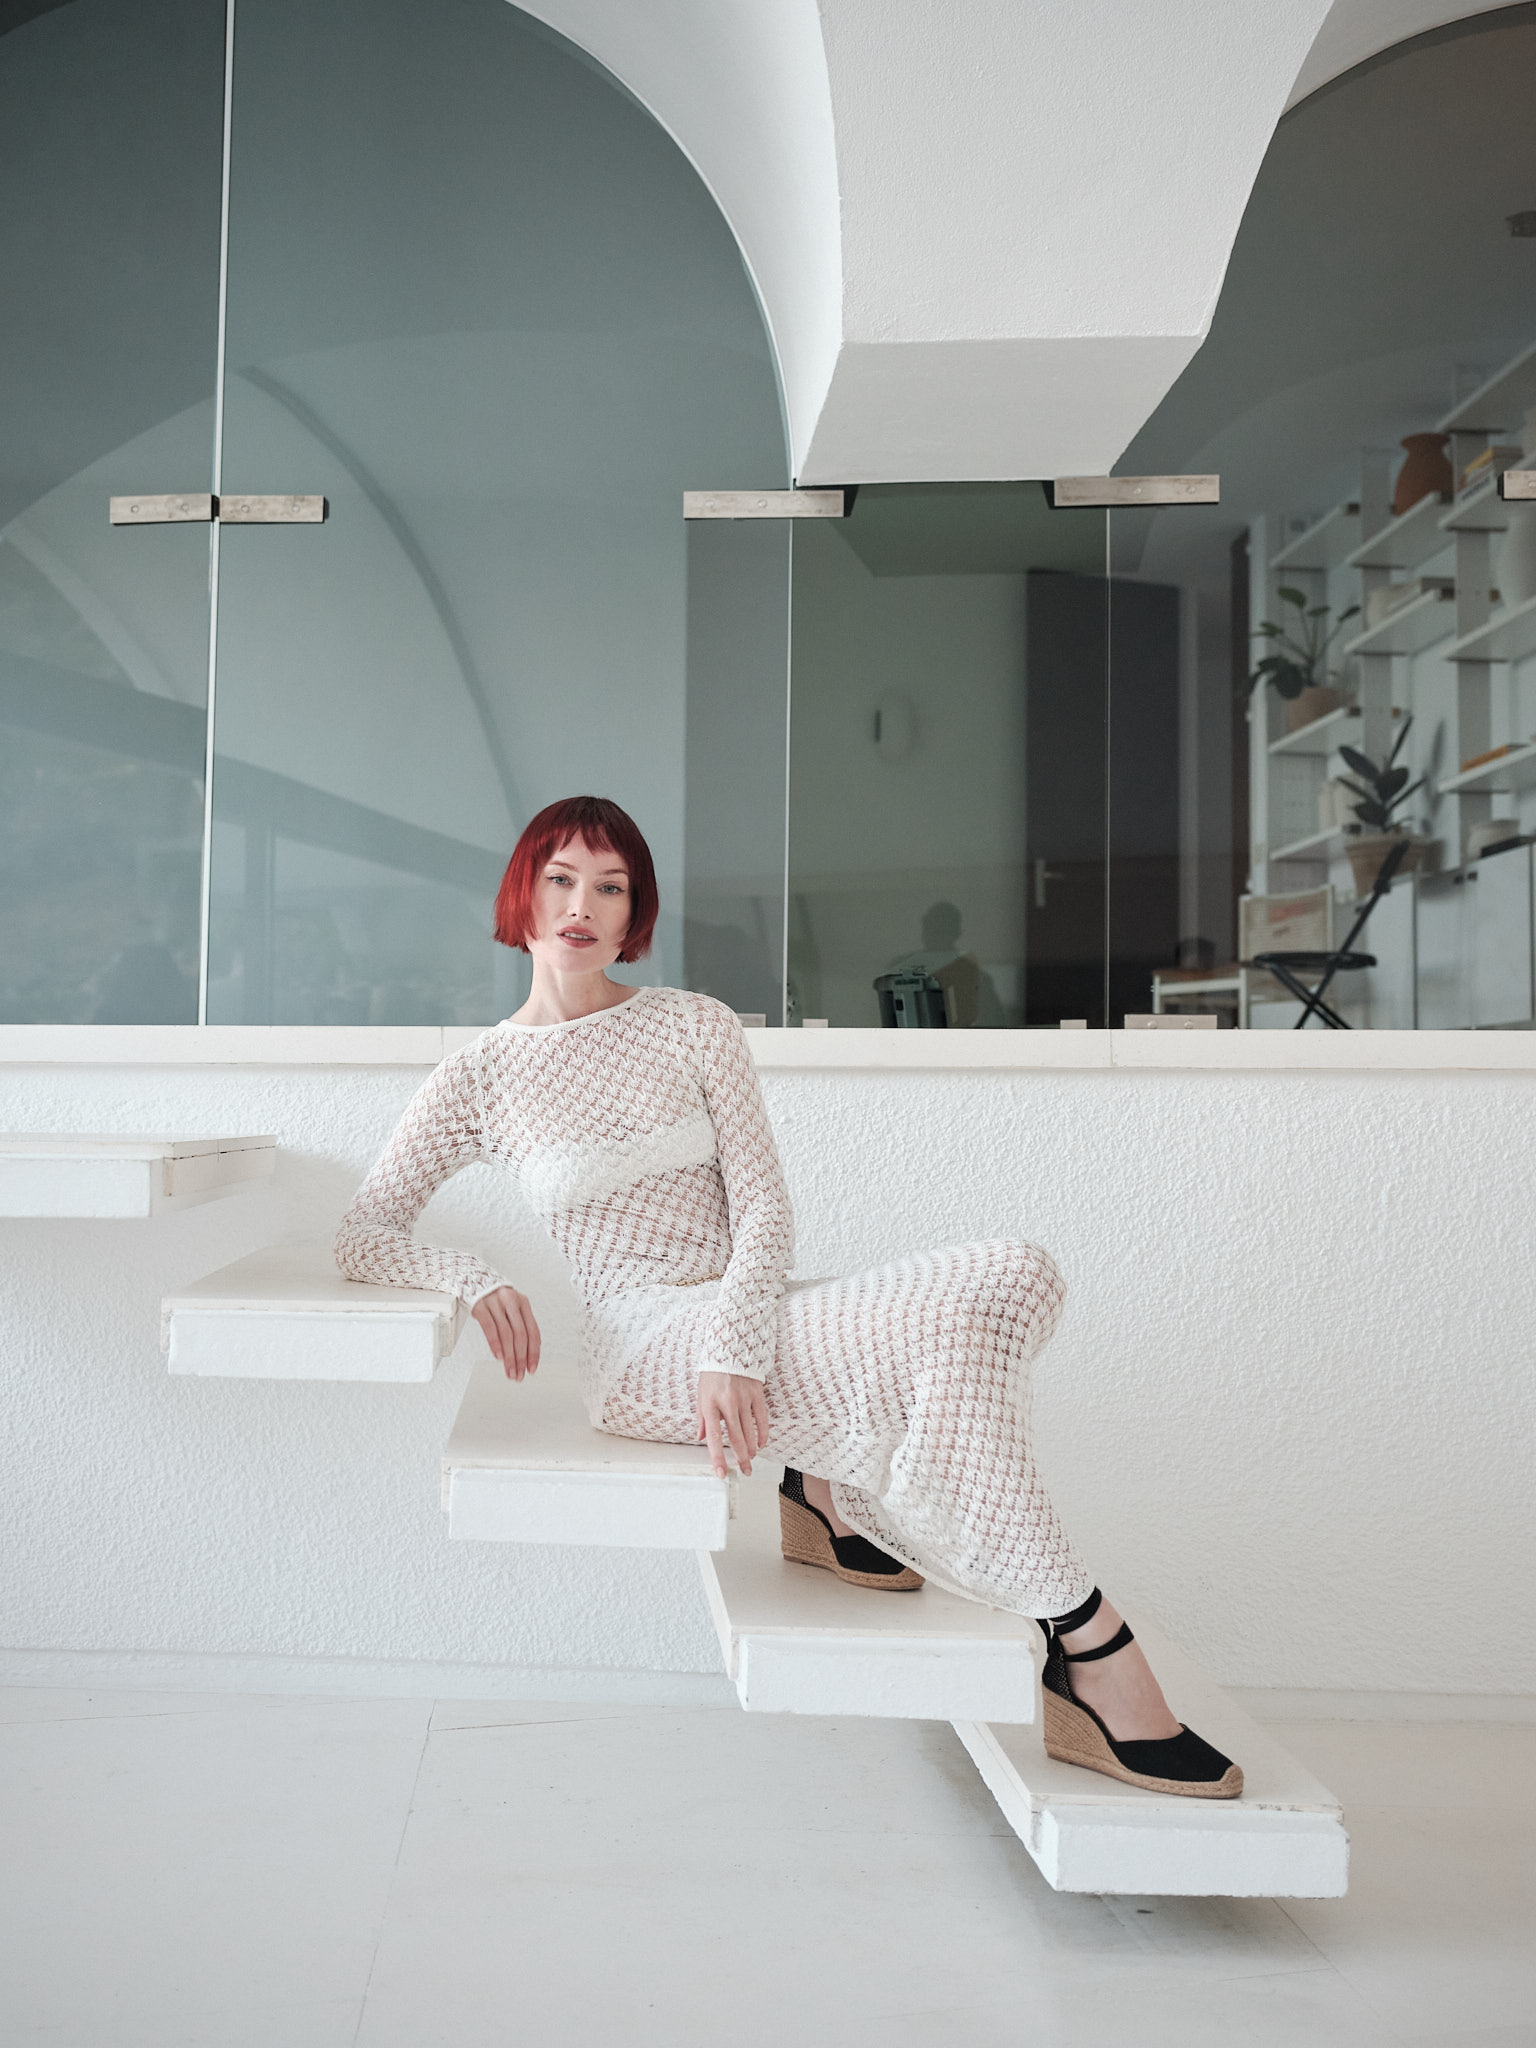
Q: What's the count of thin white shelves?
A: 9